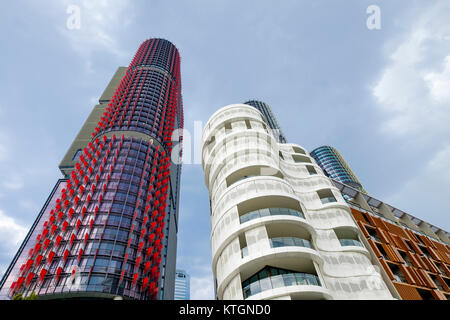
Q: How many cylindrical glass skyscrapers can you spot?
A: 3